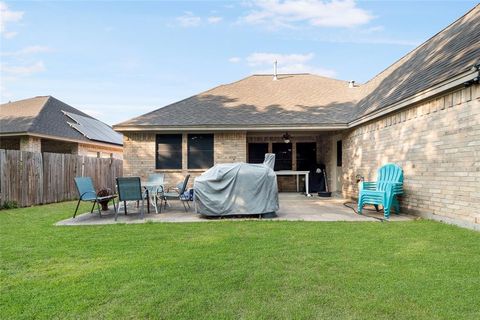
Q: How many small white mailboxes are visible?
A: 0